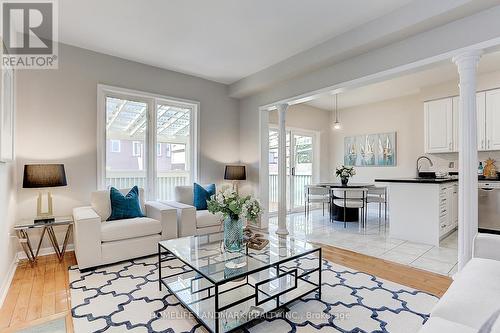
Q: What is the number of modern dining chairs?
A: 3